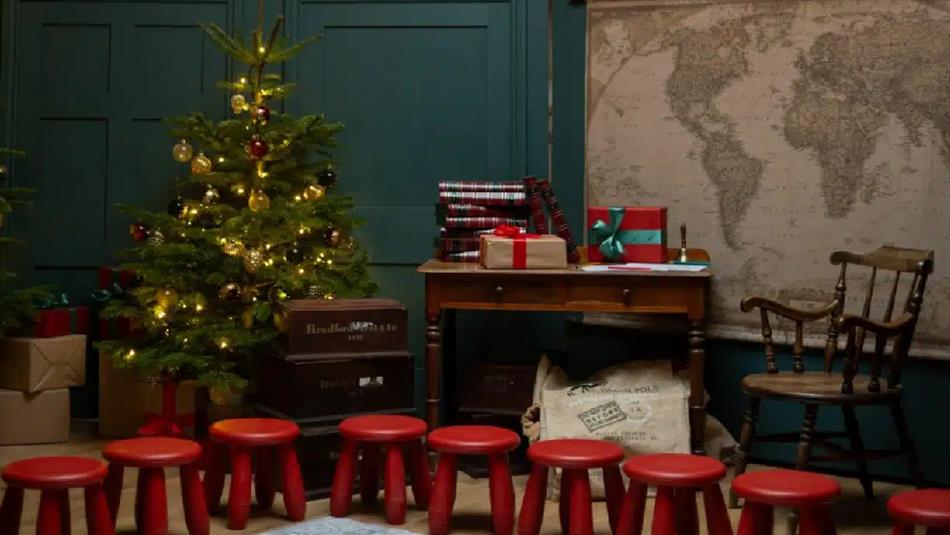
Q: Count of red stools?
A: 9